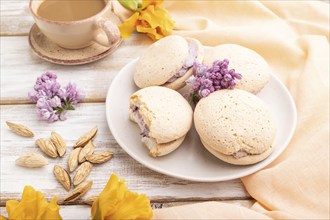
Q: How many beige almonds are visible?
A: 11